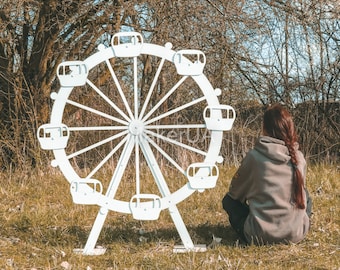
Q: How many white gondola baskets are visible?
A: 8